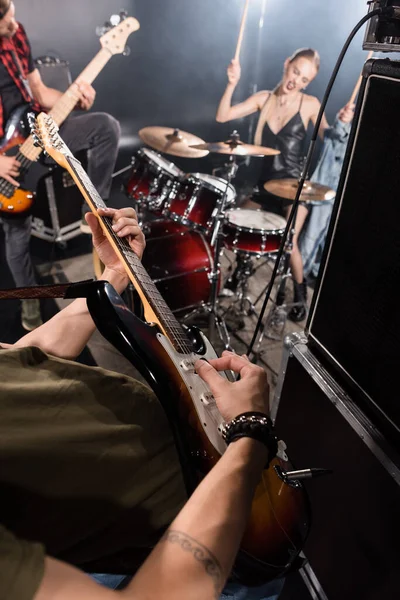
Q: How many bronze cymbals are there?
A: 3